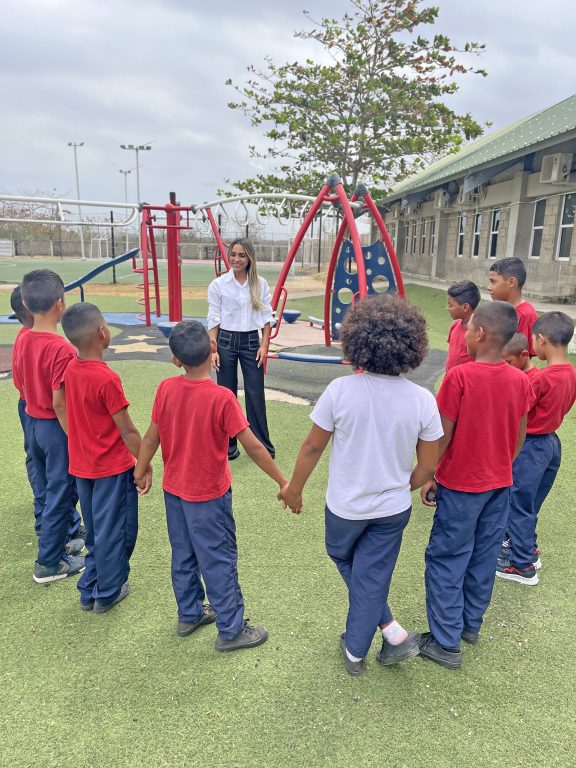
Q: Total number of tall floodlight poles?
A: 3